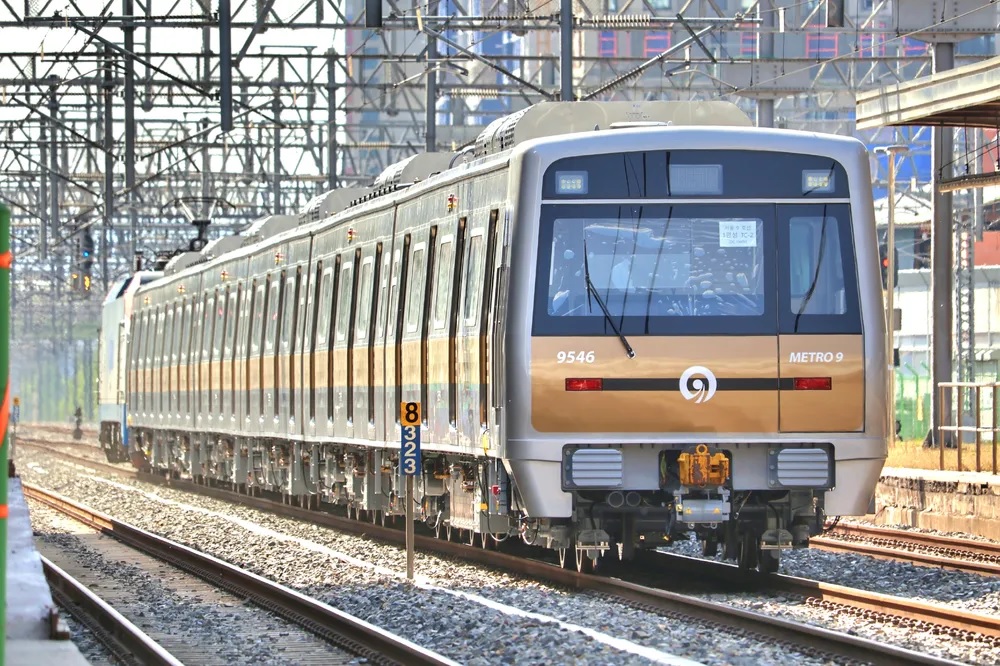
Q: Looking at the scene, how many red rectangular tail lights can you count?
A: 2